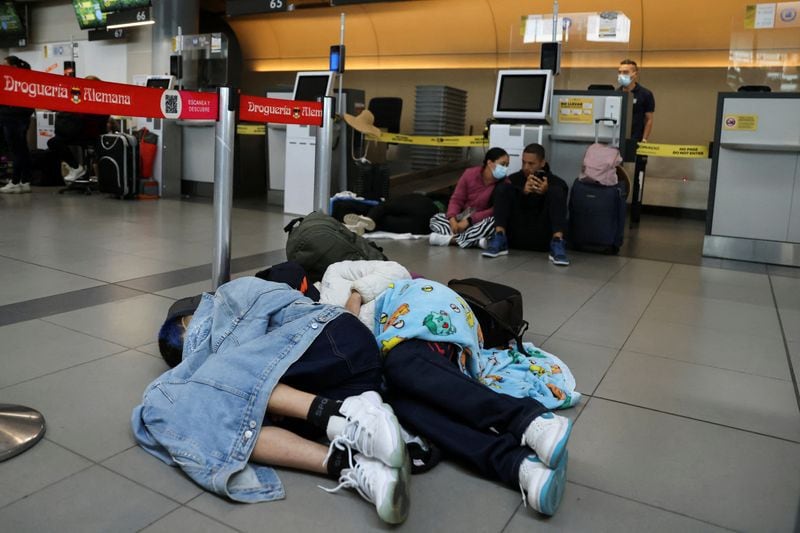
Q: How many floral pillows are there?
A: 0